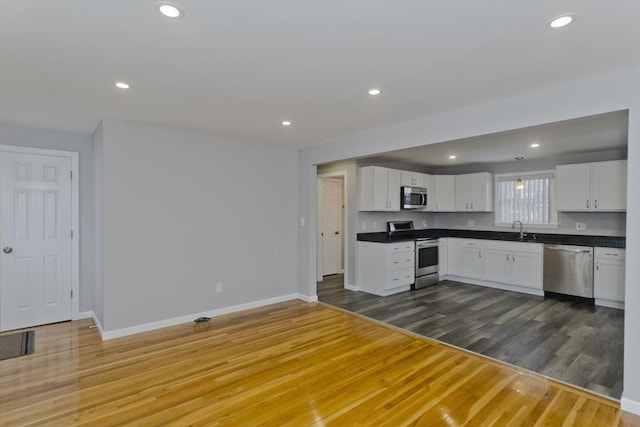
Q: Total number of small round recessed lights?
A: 7